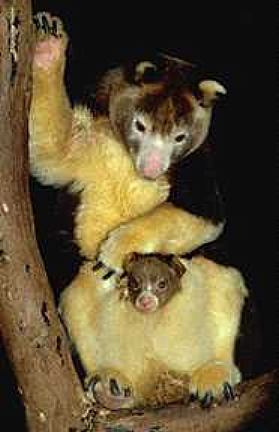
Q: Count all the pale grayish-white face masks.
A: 1